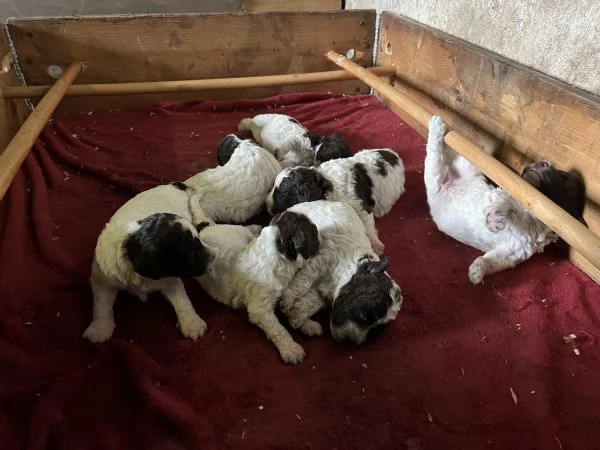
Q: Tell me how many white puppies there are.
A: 7